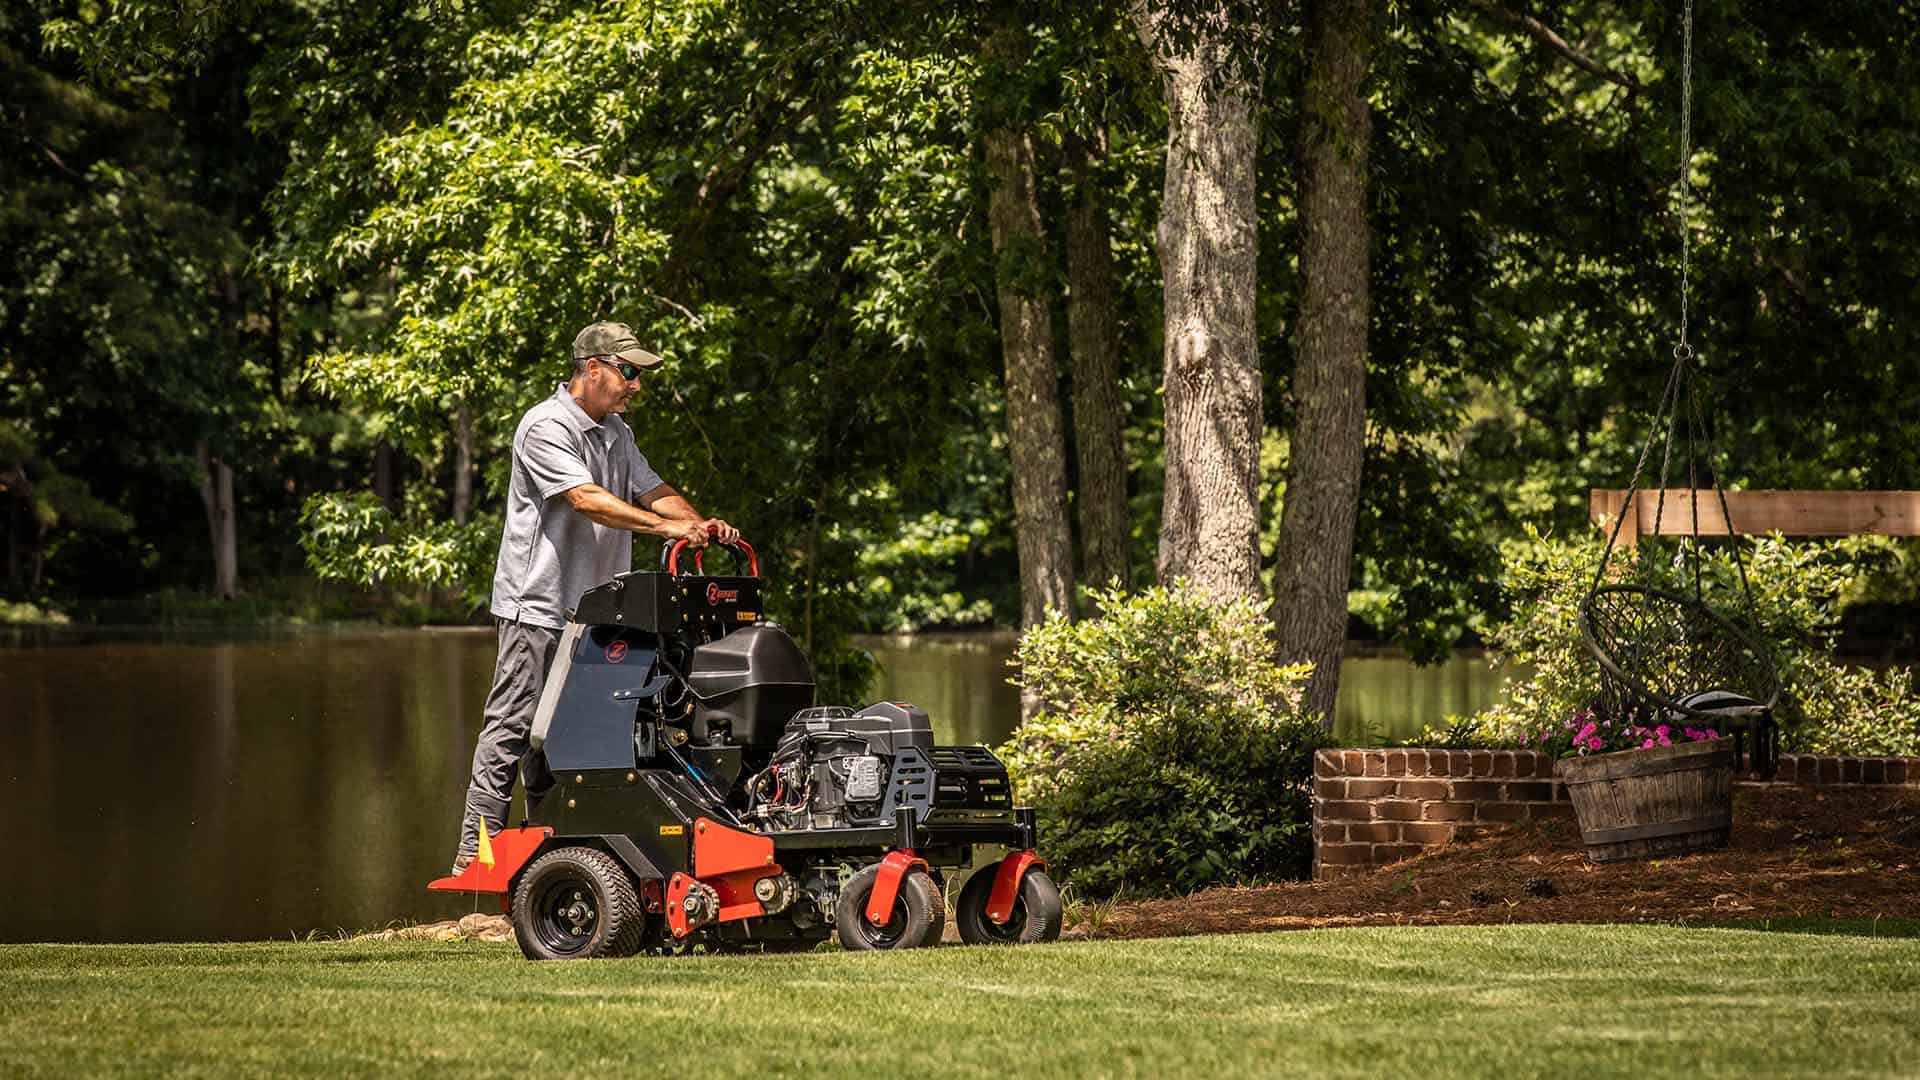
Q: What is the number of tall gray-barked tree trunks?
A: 4